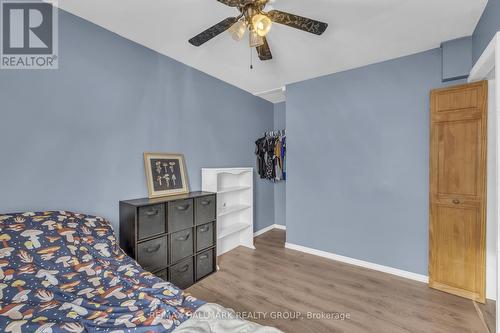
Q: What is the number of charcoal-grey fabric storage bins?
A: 9